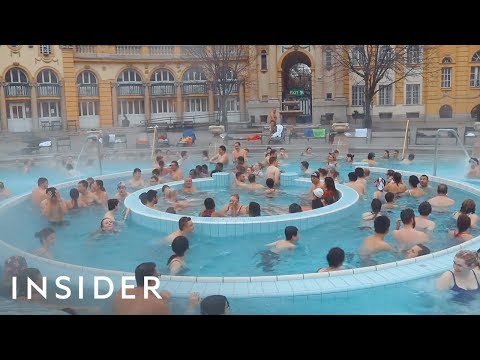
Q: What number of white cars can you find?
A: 0